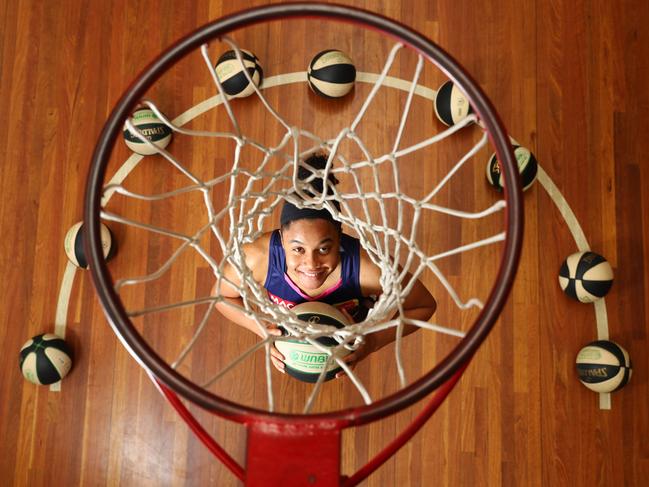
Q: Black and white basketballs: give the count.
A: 10